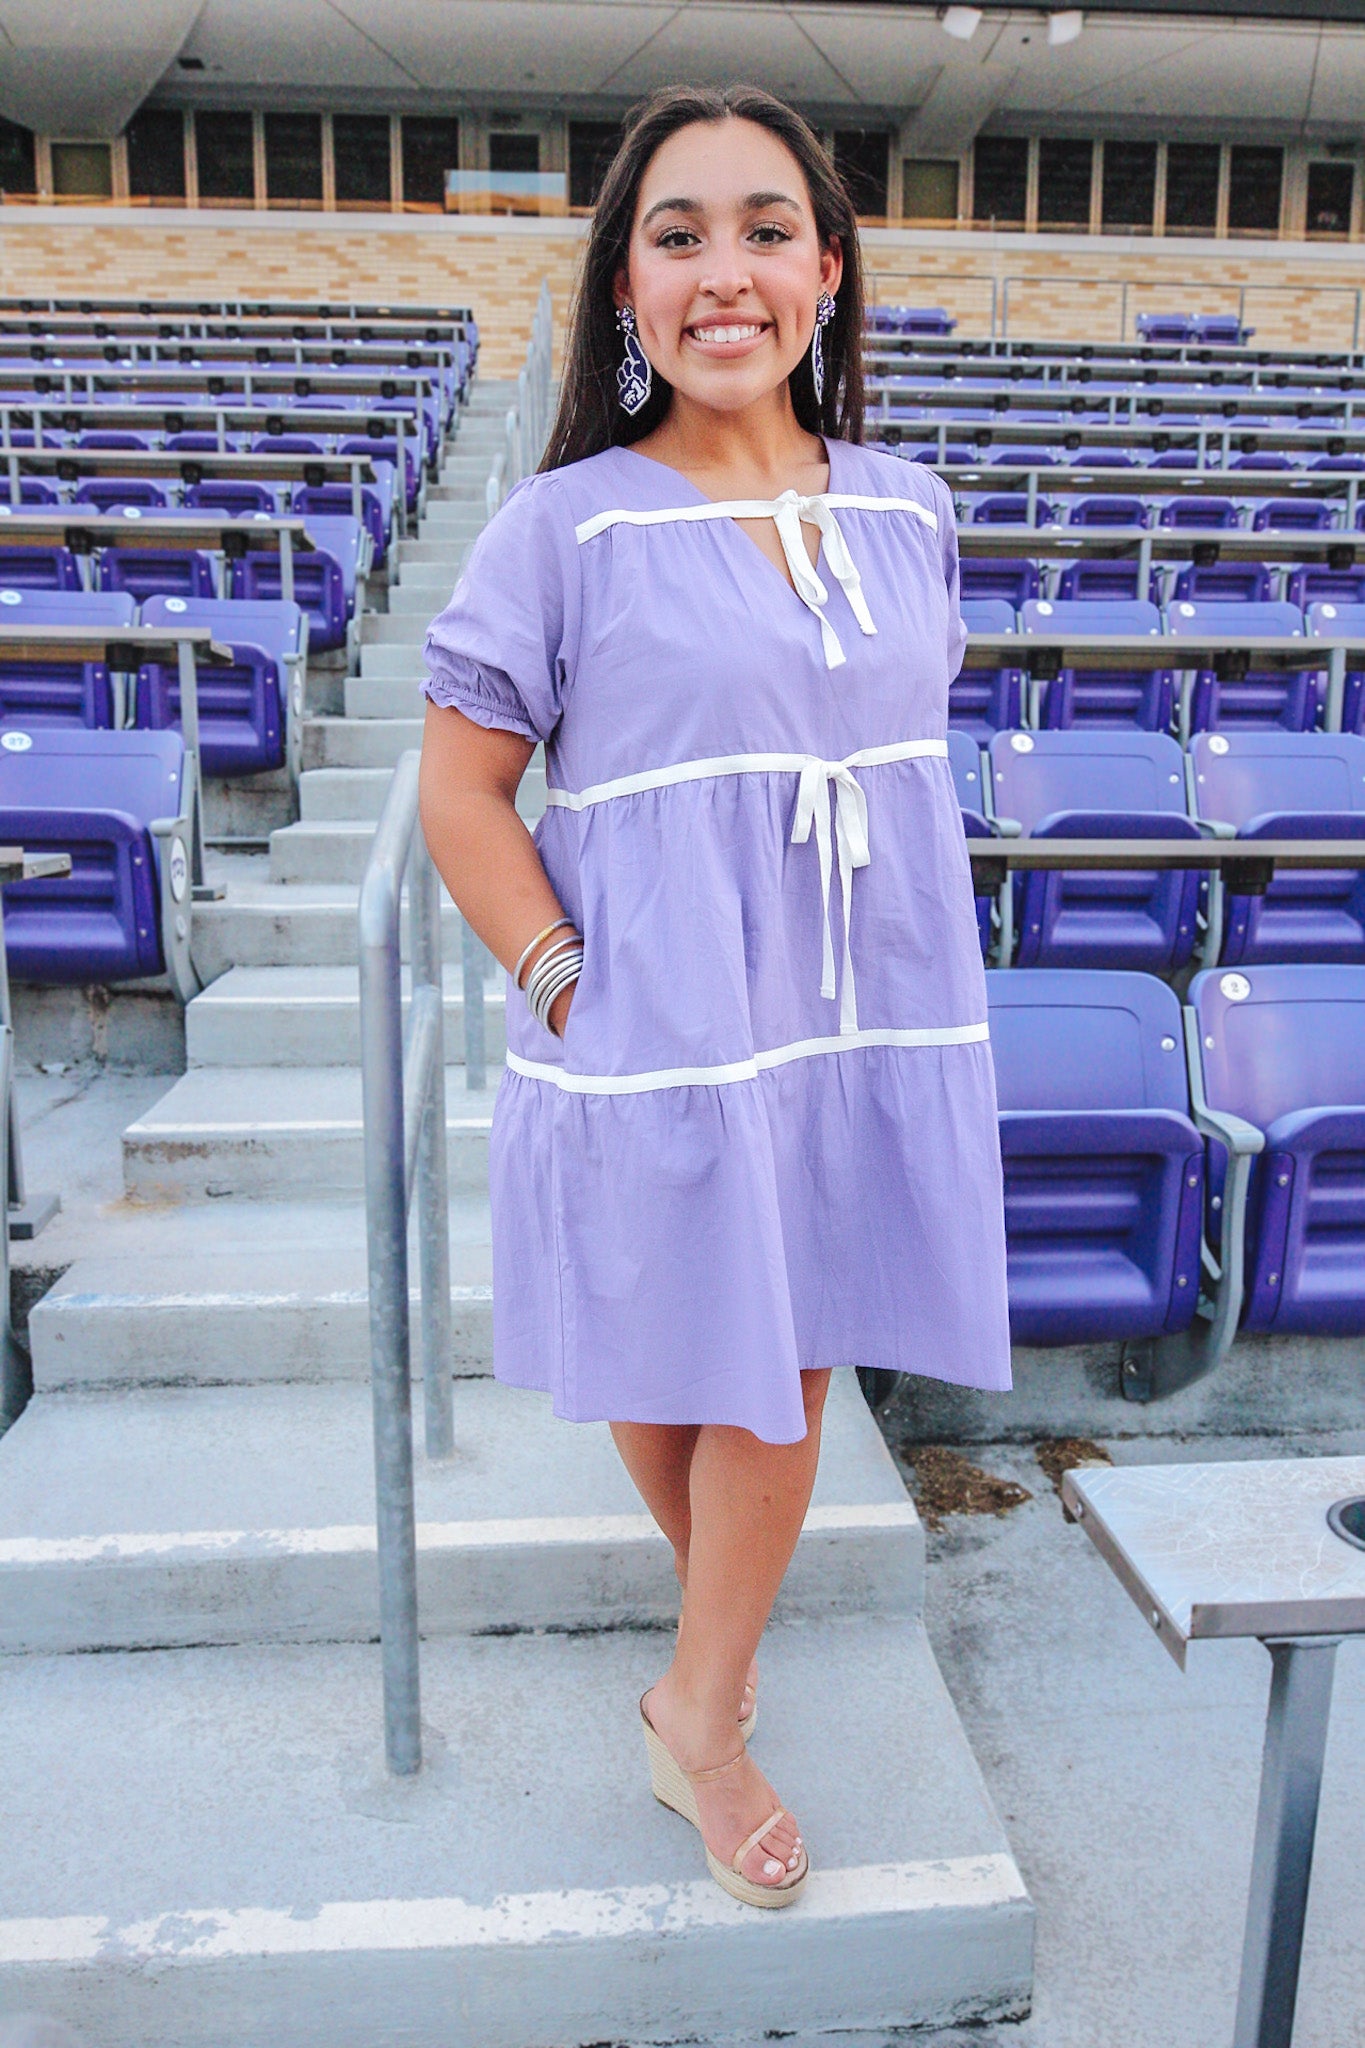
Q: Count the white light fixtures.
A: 2